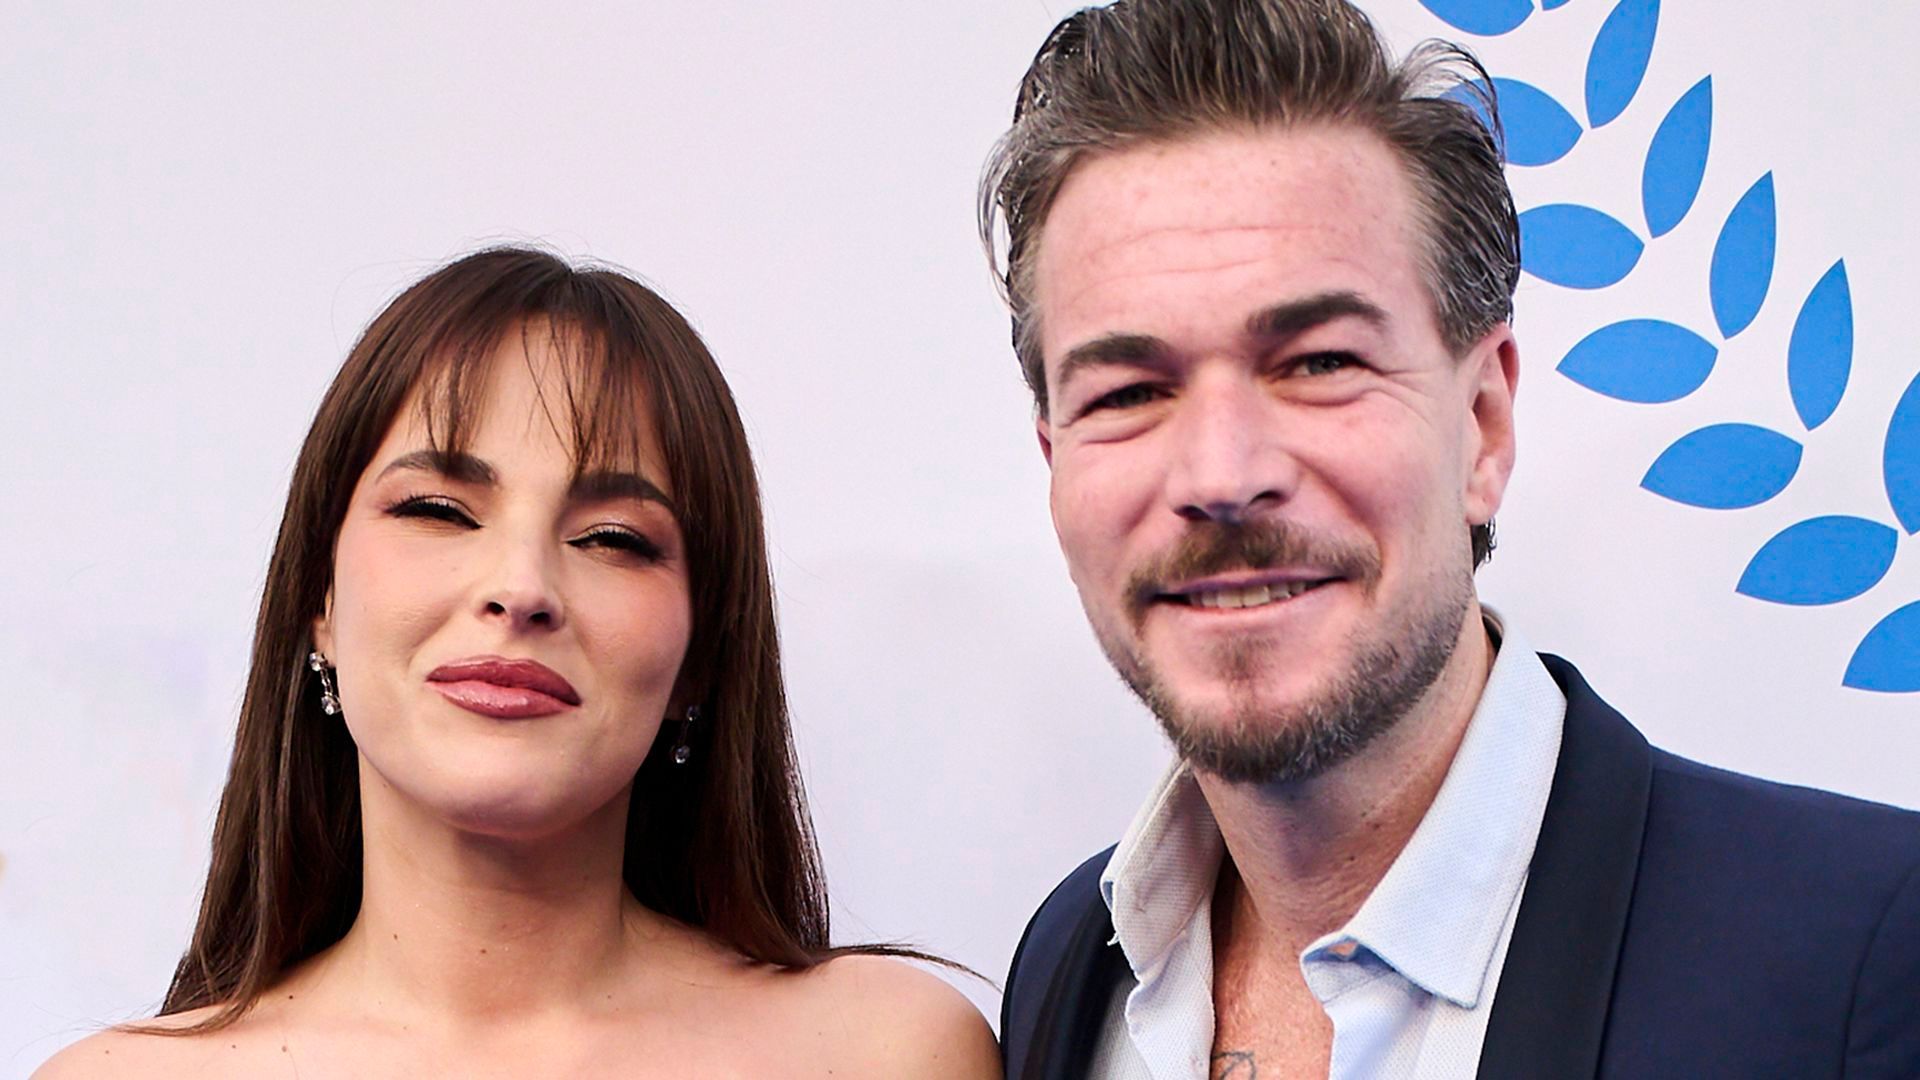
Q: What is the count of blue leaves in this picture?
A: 13